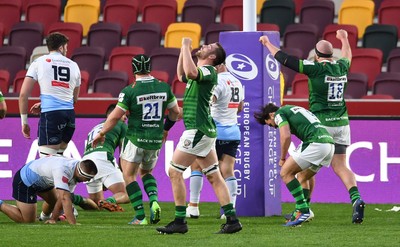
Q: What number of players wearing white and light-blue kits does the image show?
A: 3